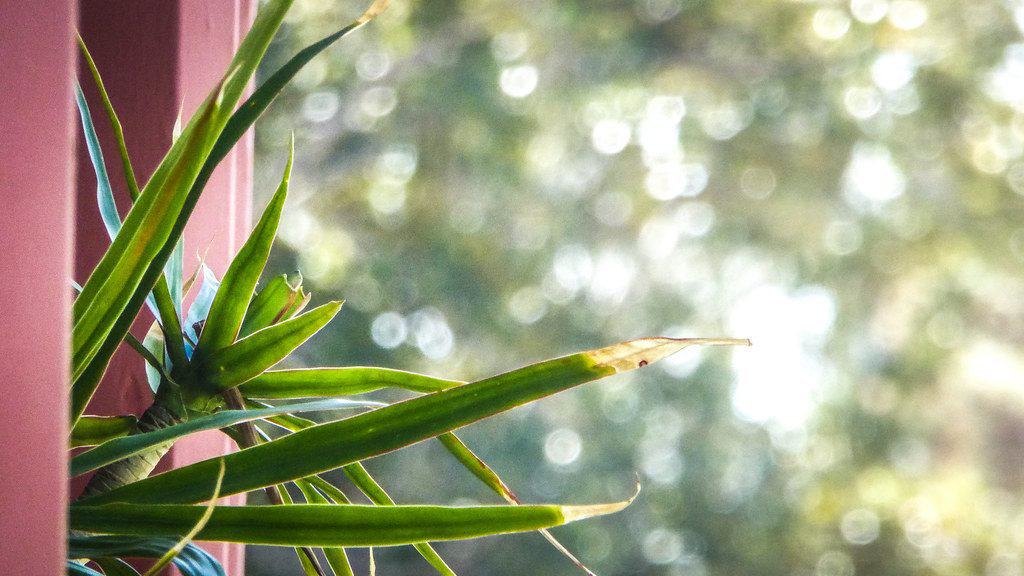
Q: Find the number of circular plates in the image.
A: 0